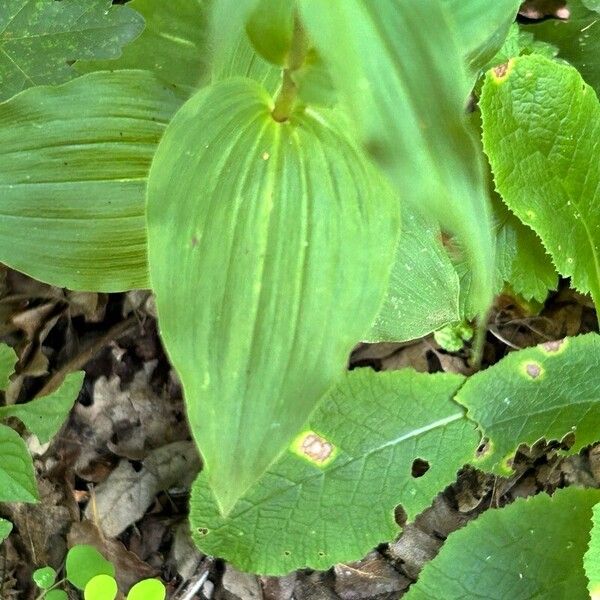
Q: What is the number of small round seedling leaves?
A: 5